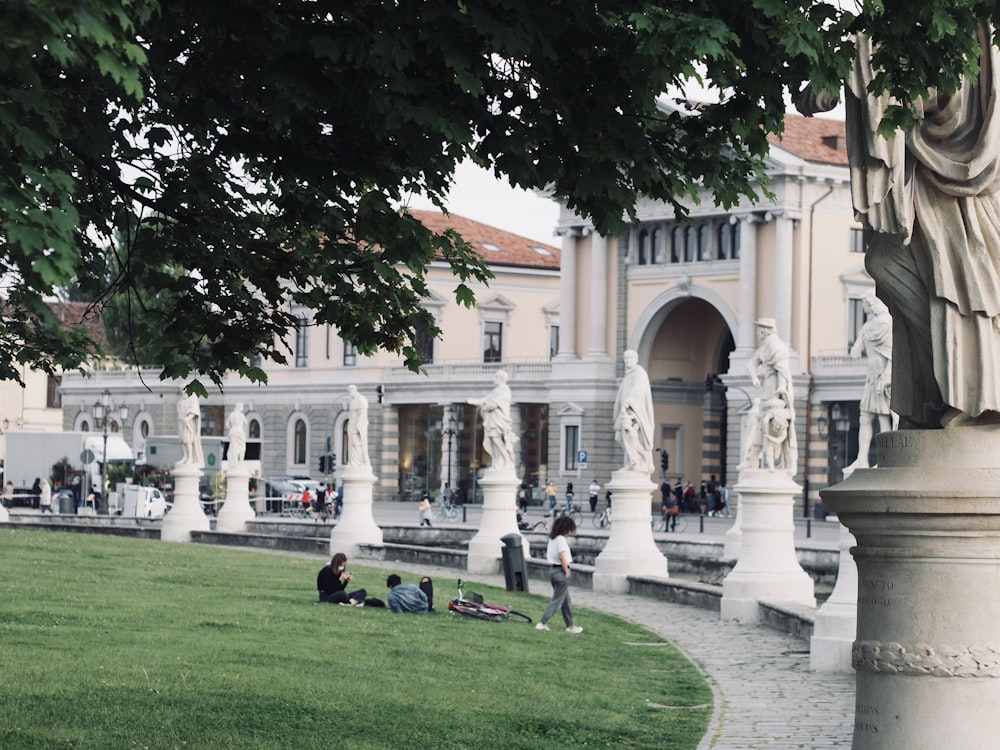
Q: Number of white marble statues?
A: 8